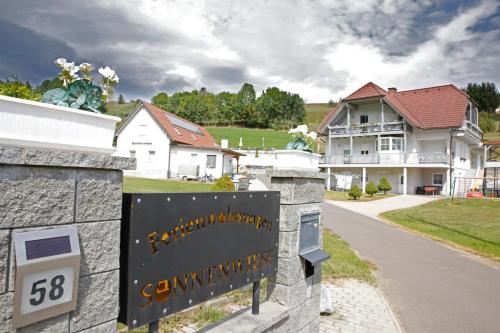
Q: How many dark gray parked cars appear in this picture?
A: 0